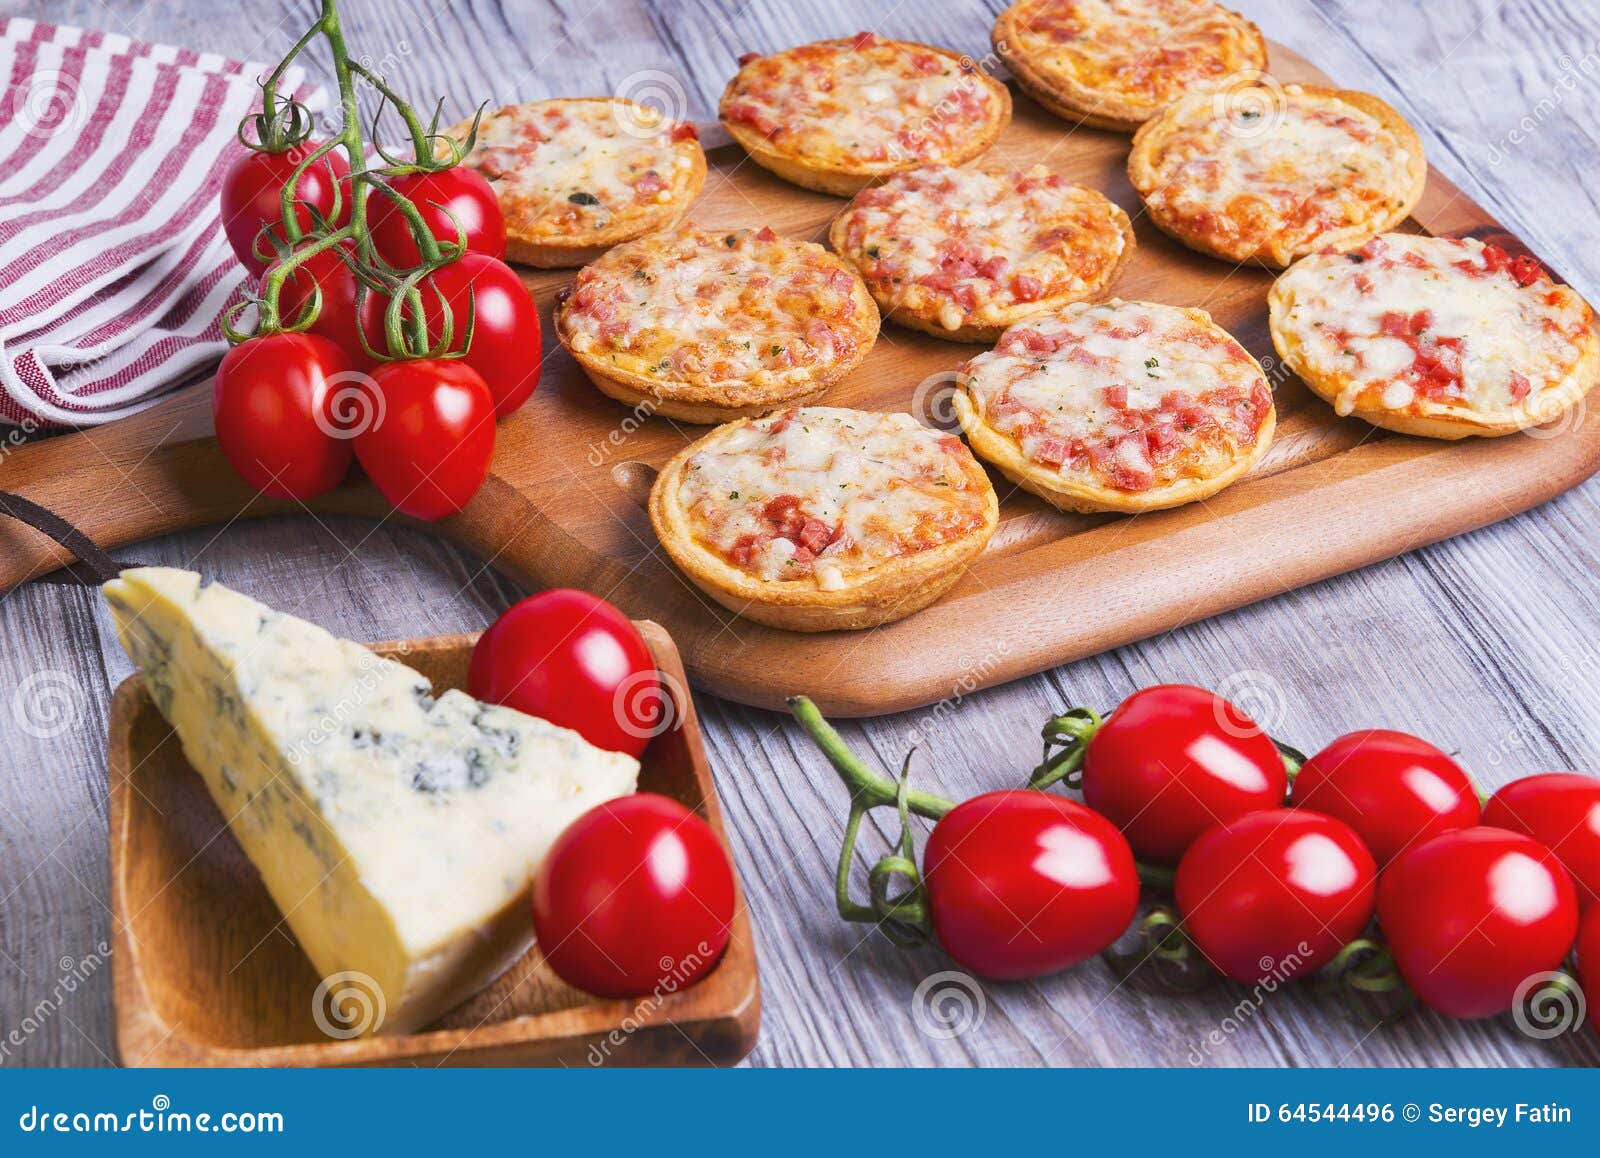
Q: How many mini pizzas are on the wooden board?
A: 9